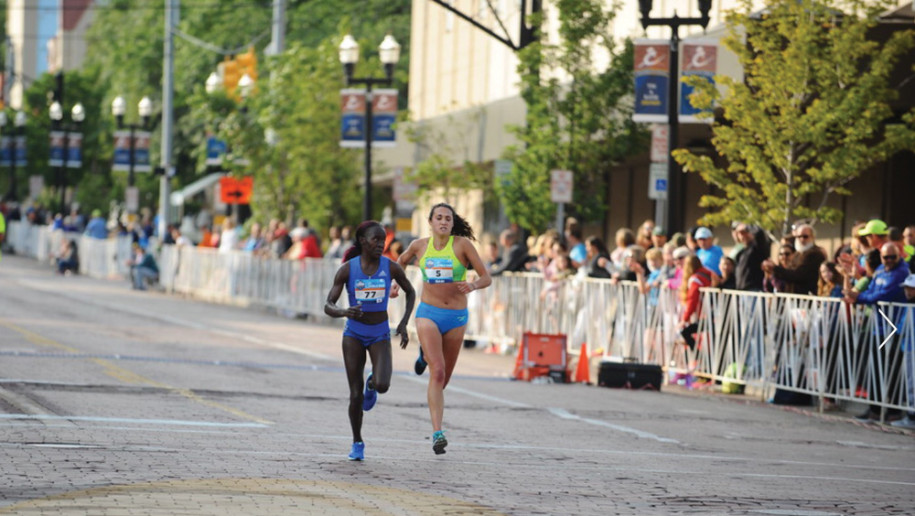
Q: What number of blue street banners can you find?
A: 11